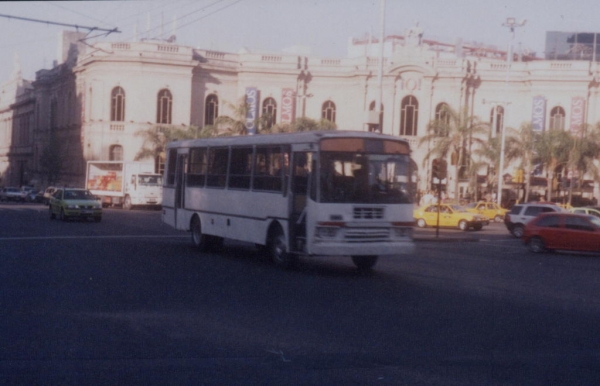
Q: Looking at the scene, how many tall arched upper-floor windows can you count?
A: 10